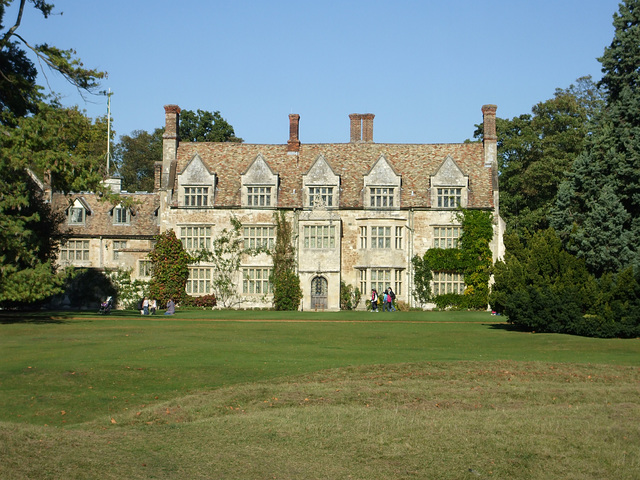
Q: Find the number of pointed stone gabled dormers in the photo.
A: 5